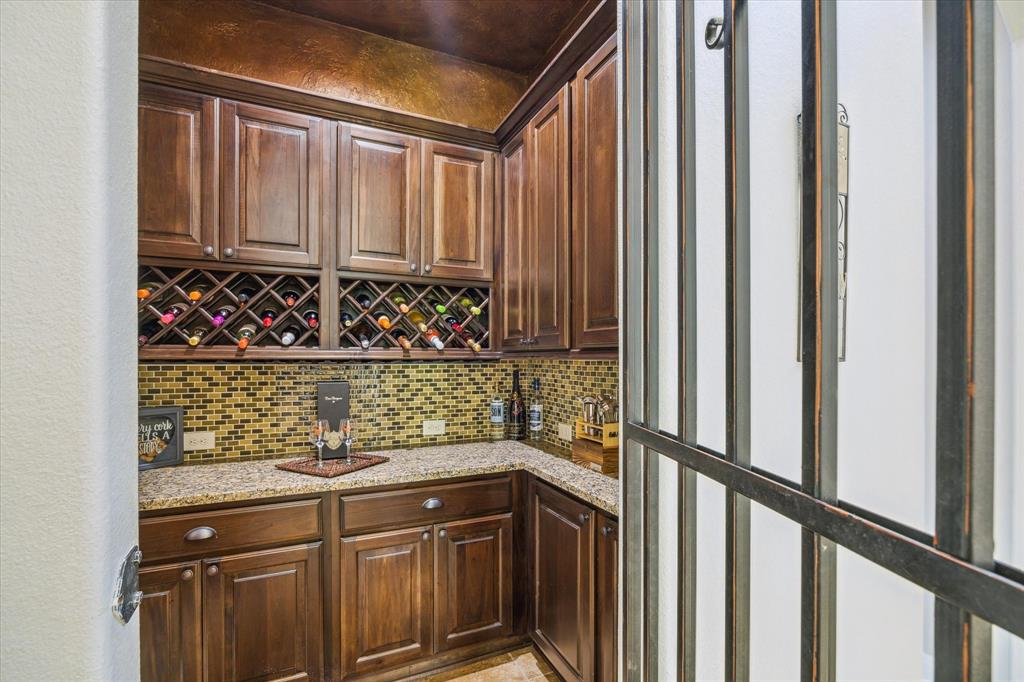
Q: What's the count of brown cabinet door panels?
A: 13